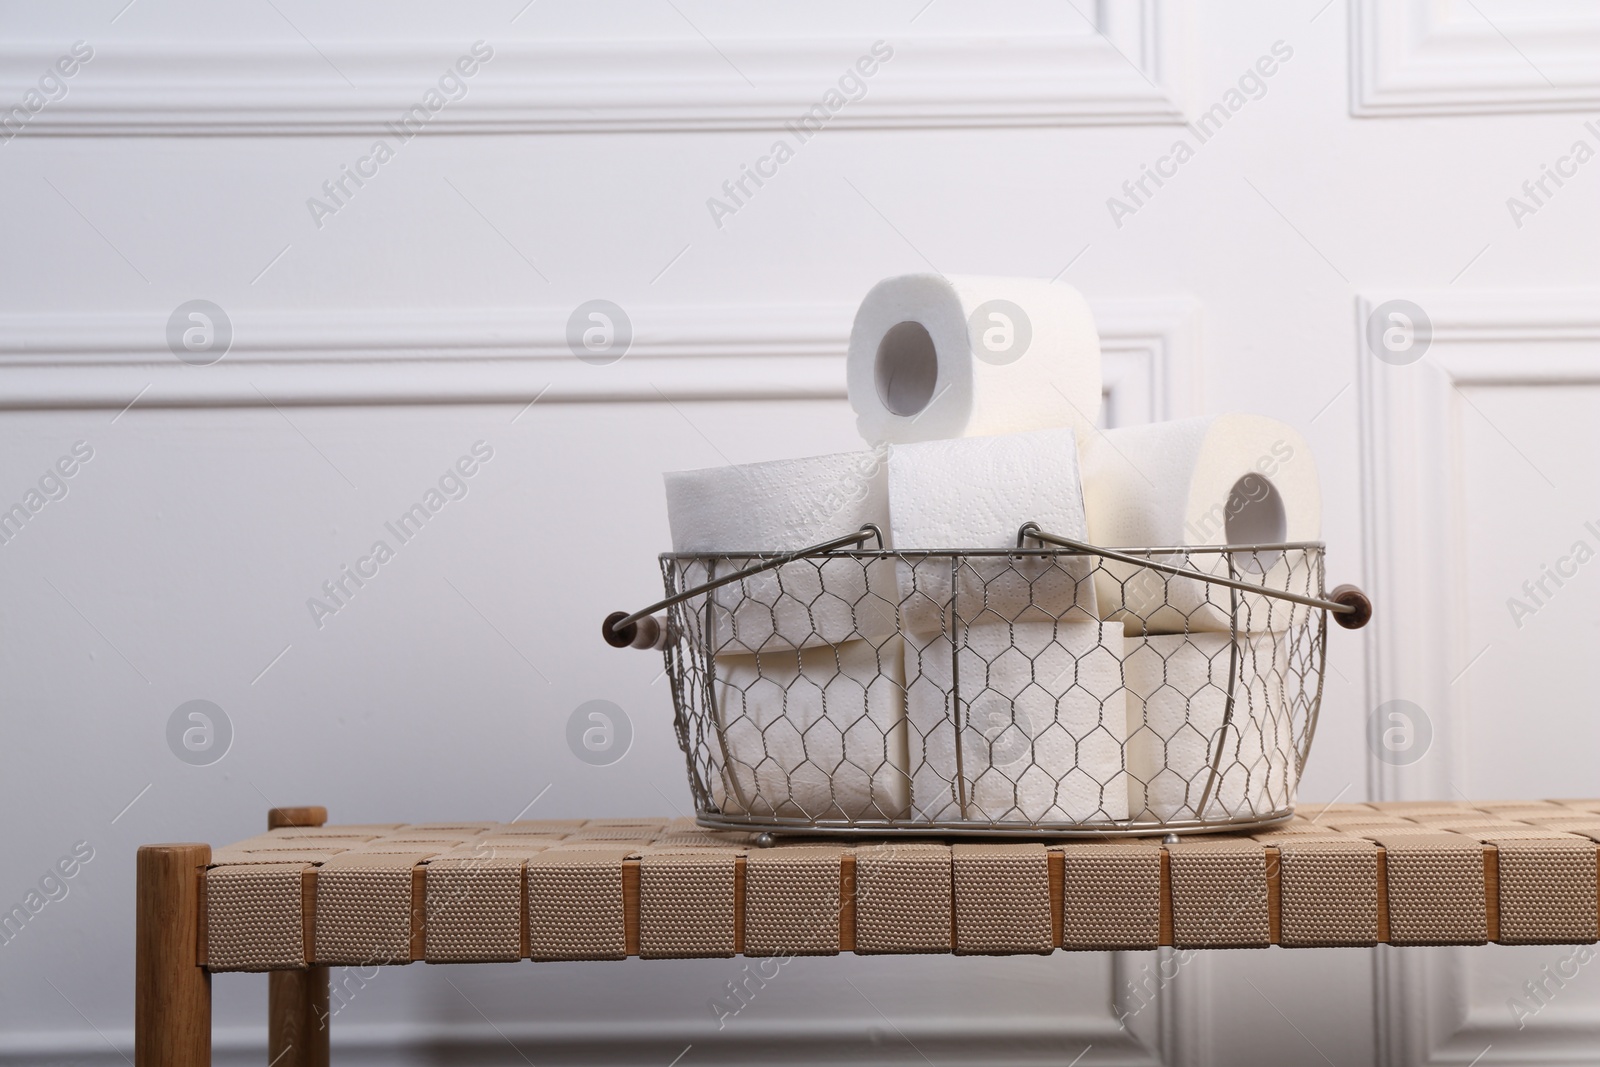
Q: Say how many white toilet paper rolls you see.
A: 7